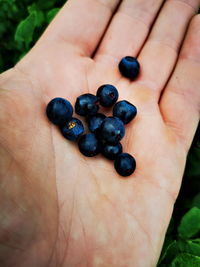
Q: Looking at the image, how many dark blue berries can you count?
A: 11